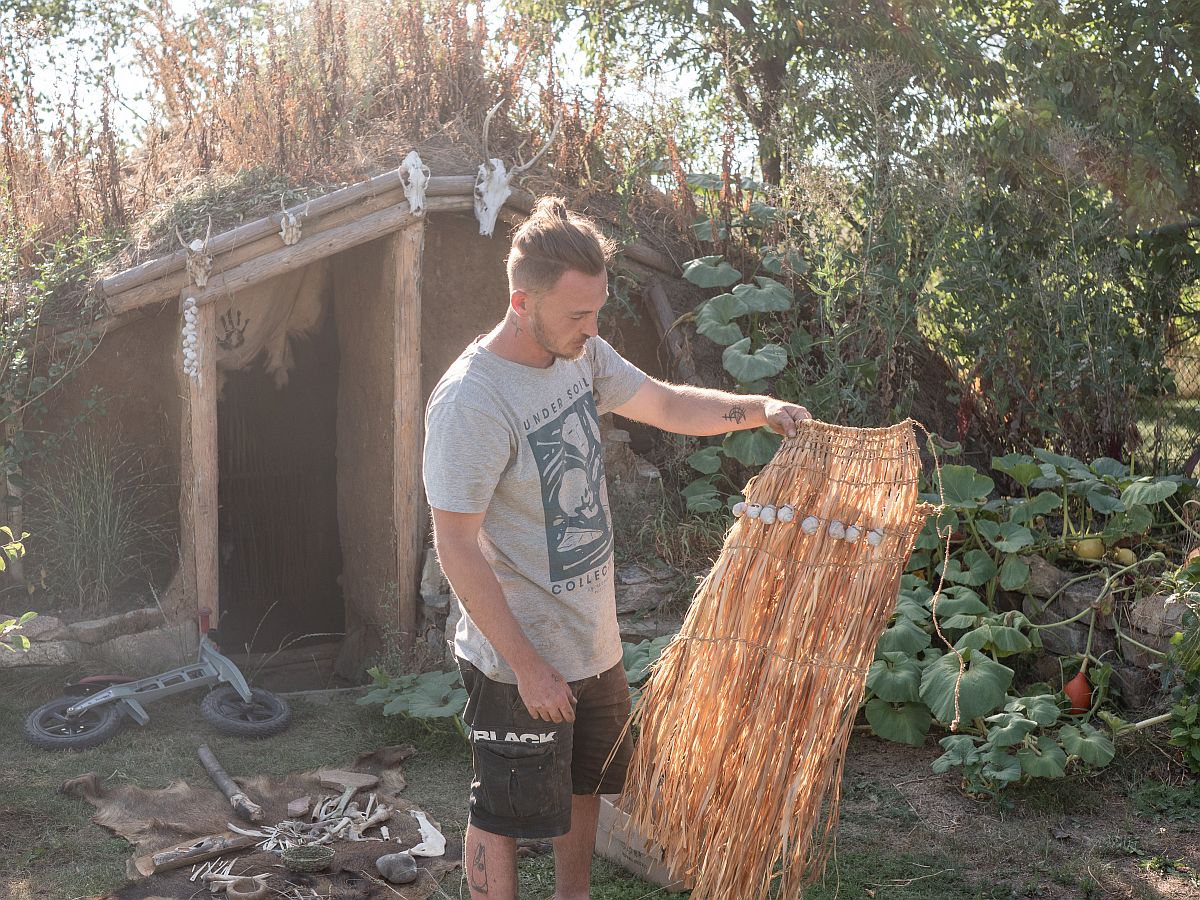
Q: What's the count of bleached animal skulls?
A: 4